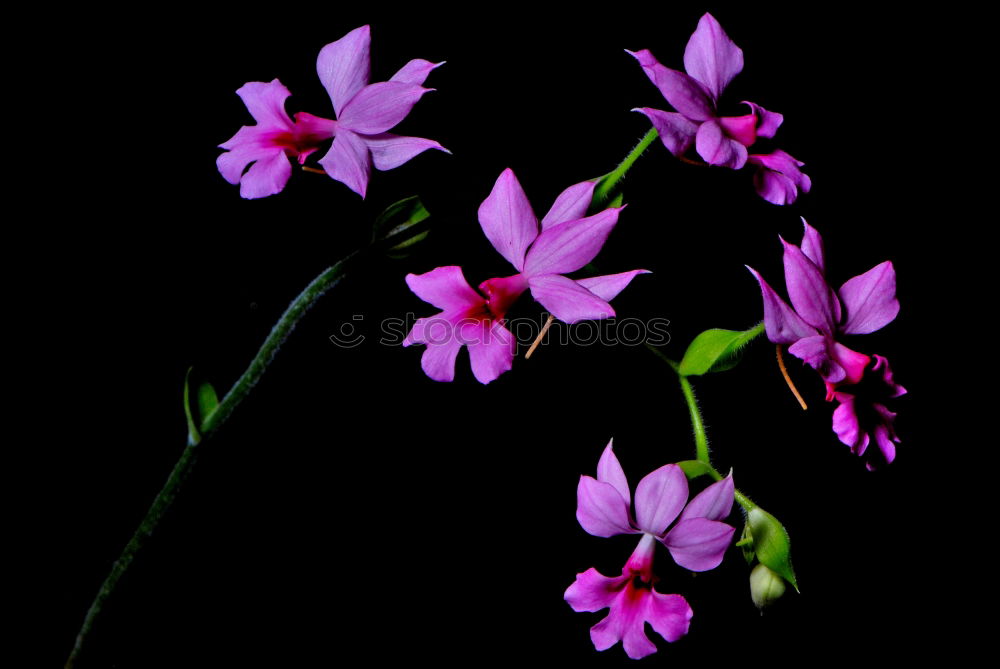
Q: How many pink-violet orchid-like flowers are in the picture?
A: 5